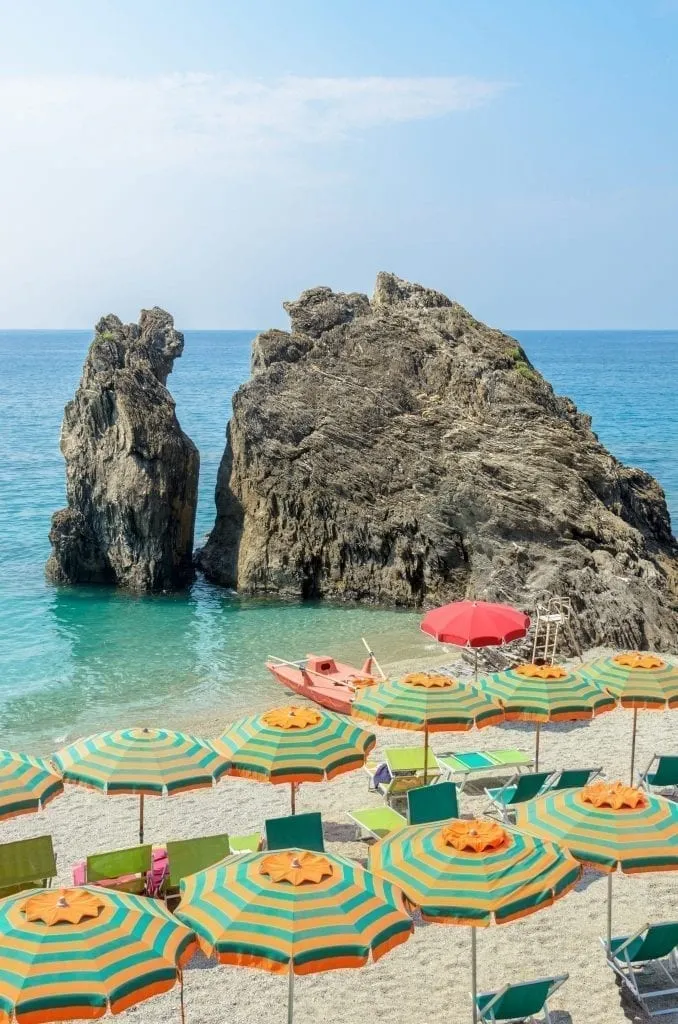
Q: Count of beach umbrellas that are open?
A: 11